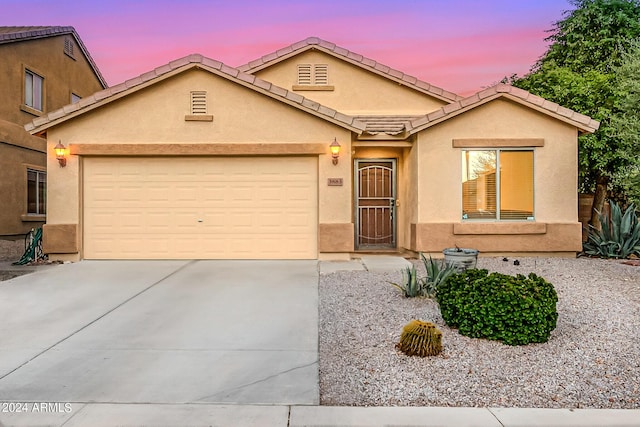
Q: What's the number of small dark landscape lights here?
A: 2